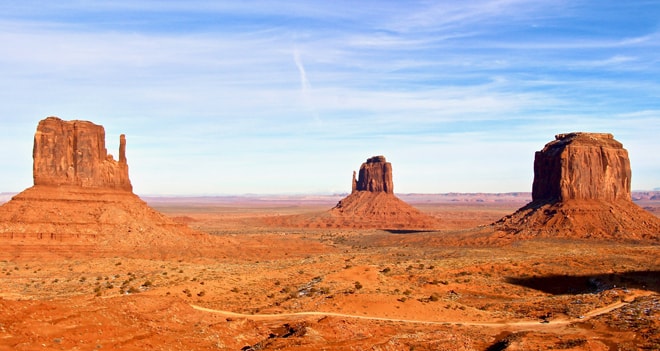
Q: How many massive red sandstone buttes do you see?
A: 3